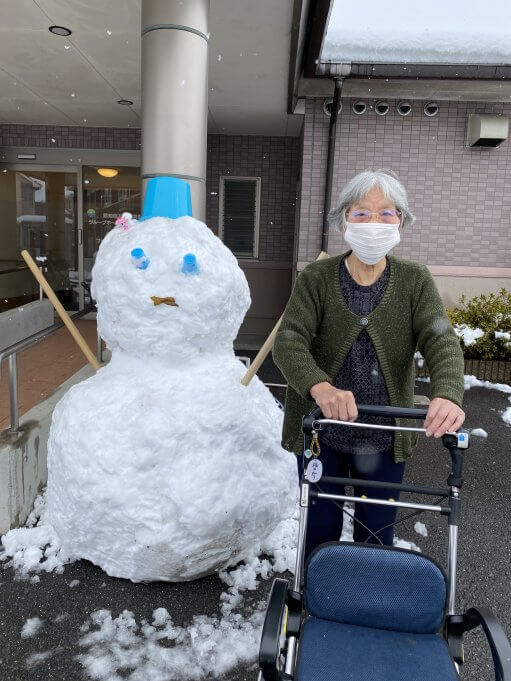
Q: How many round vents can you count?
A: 5